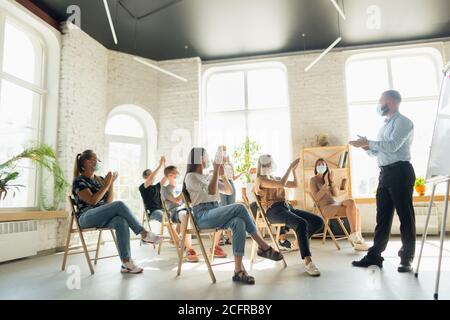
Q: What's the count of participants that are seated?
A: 6